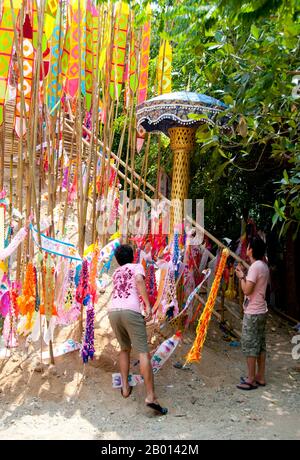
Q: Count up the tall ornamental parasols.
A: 1